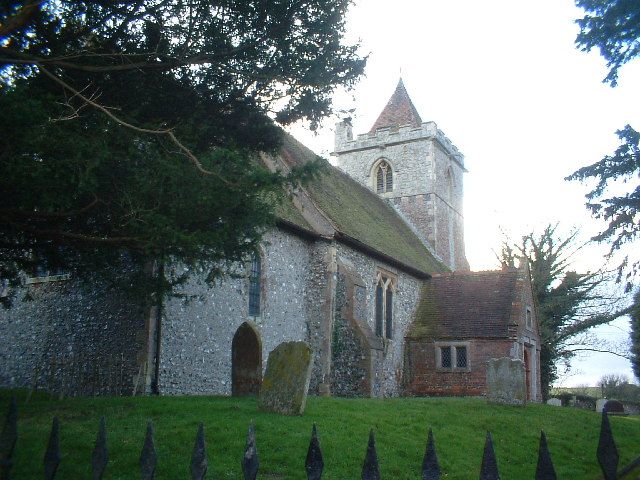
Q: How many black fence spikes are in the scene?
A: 12